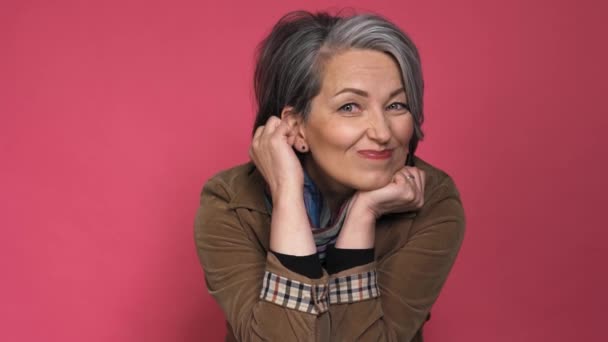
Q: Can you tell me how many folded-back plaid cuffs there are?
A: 2